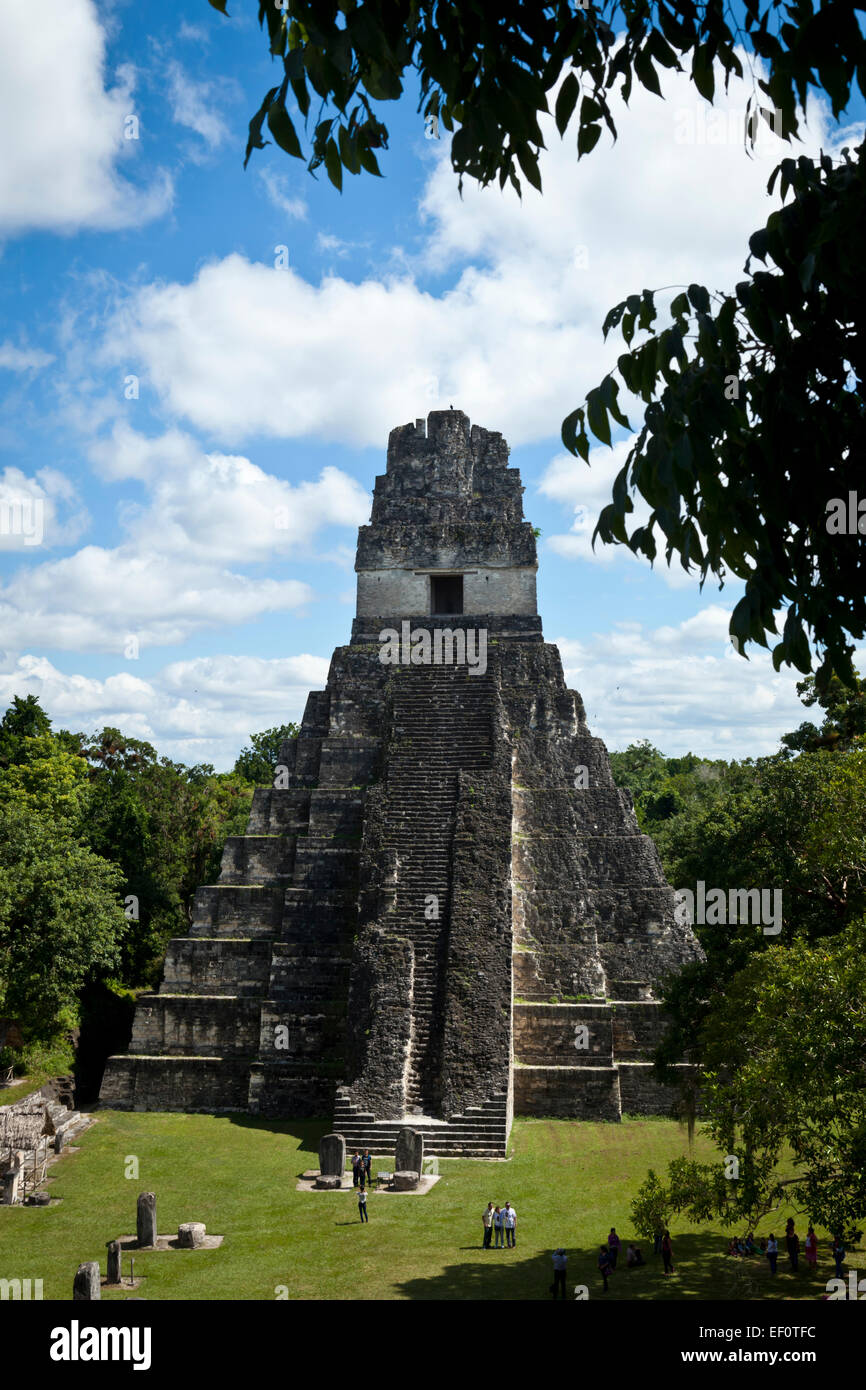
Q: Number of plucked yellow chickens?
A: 0